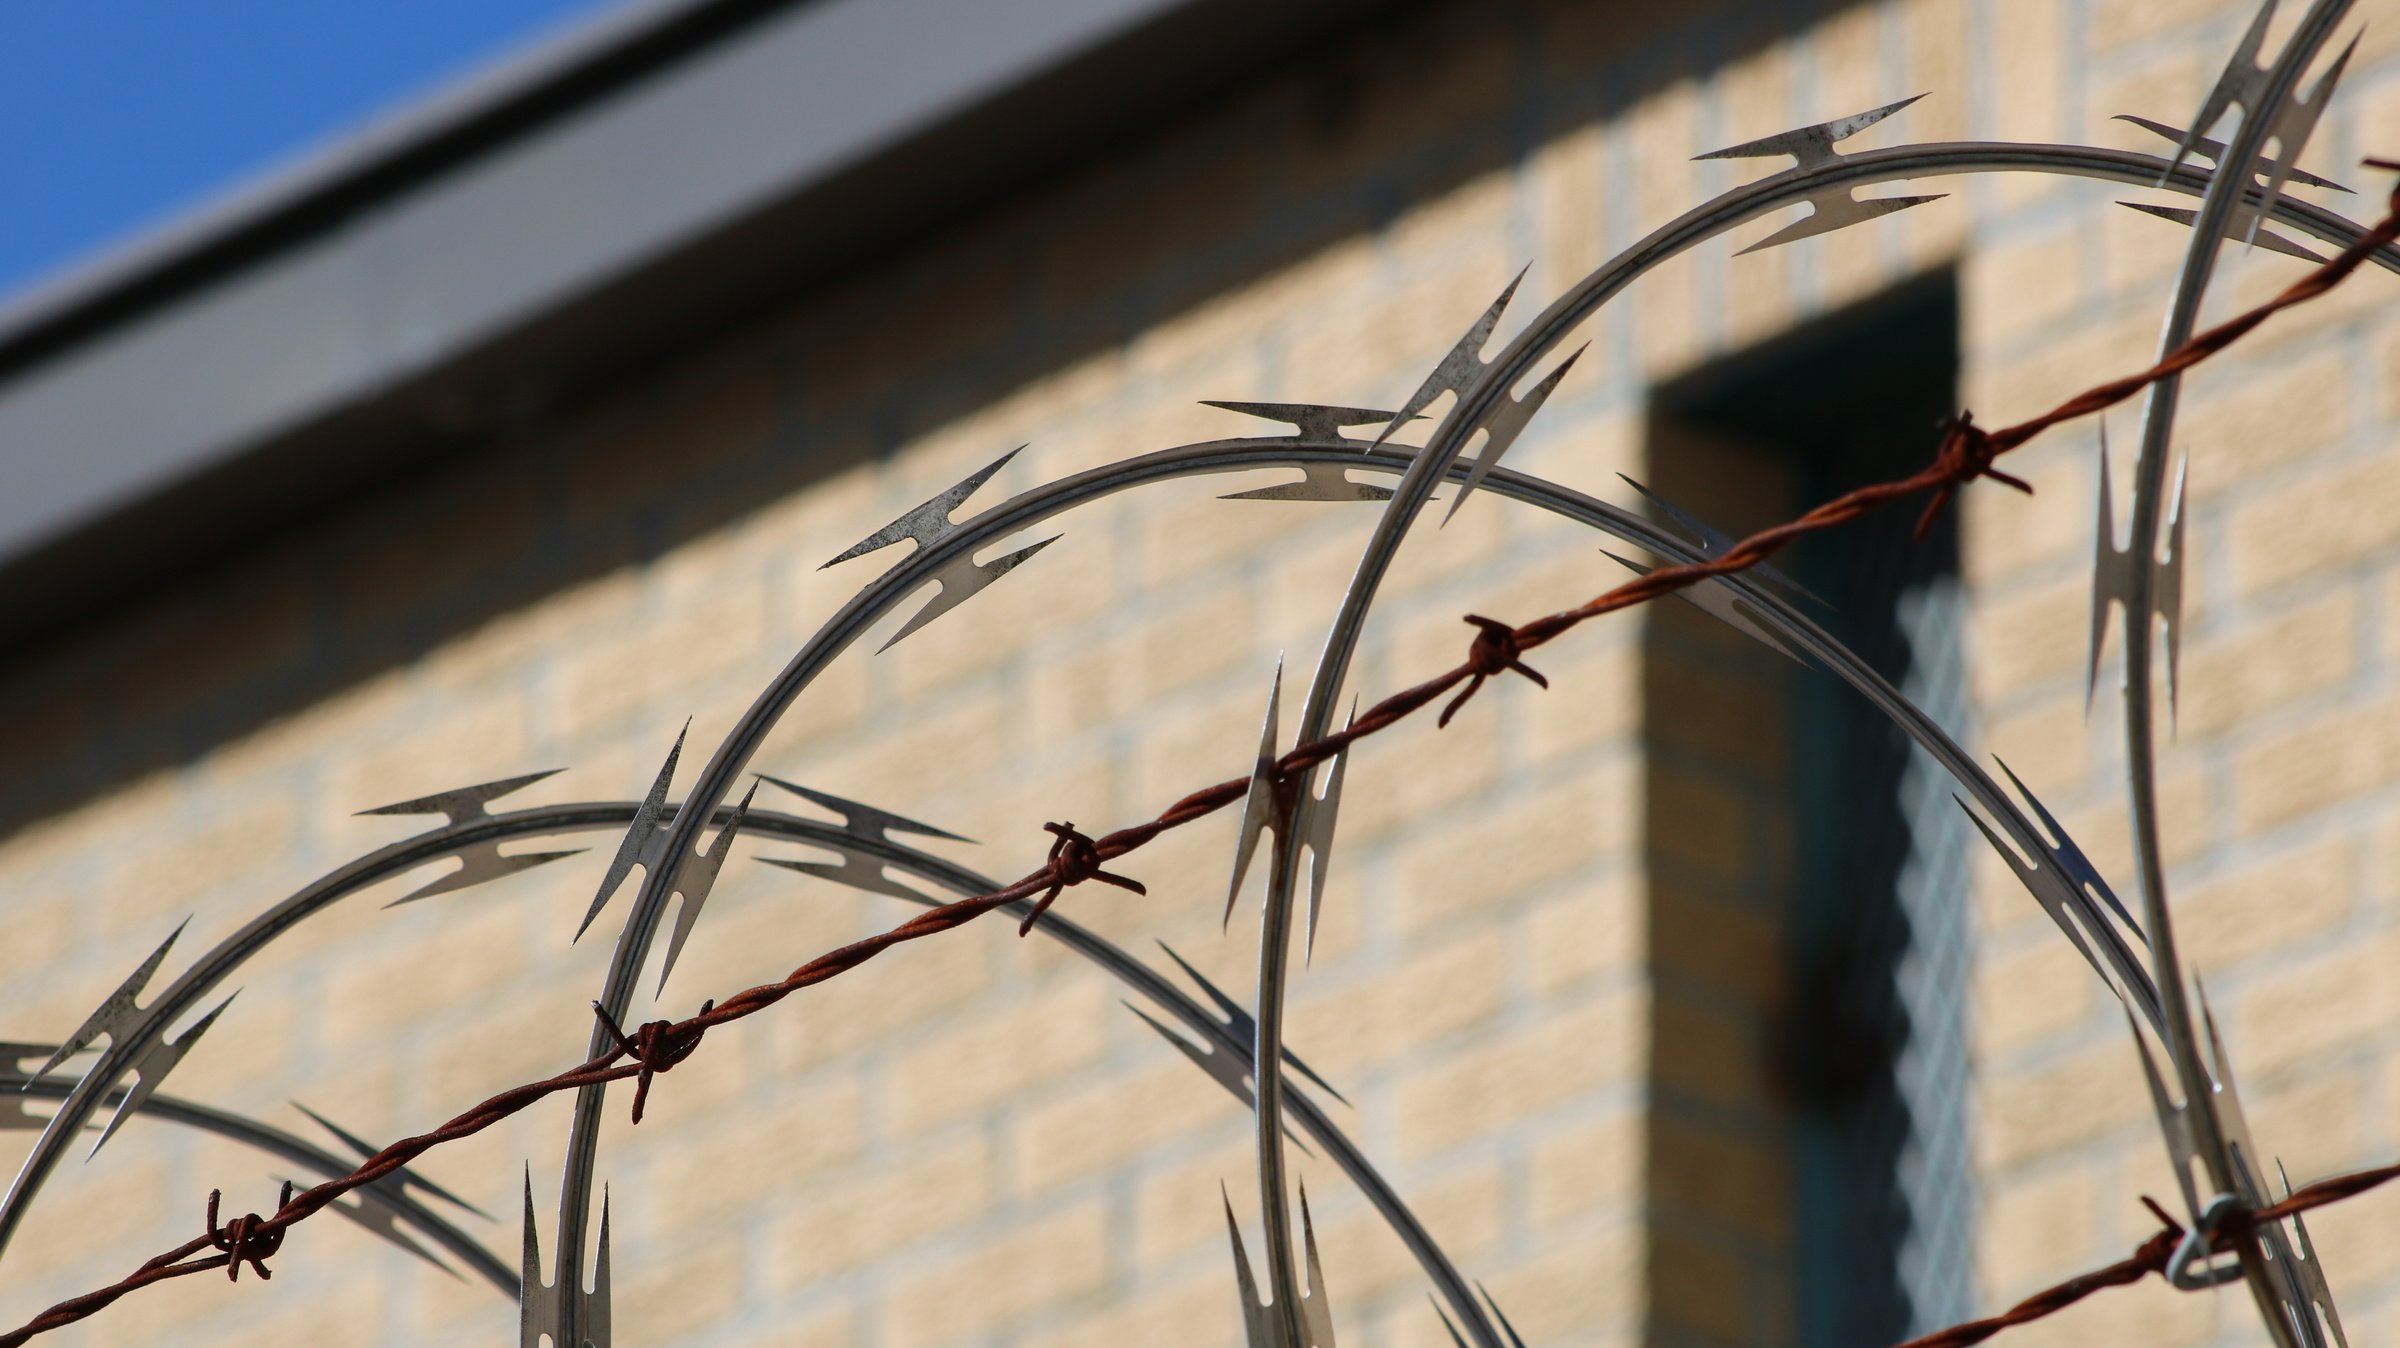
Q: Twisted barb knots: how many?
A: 7